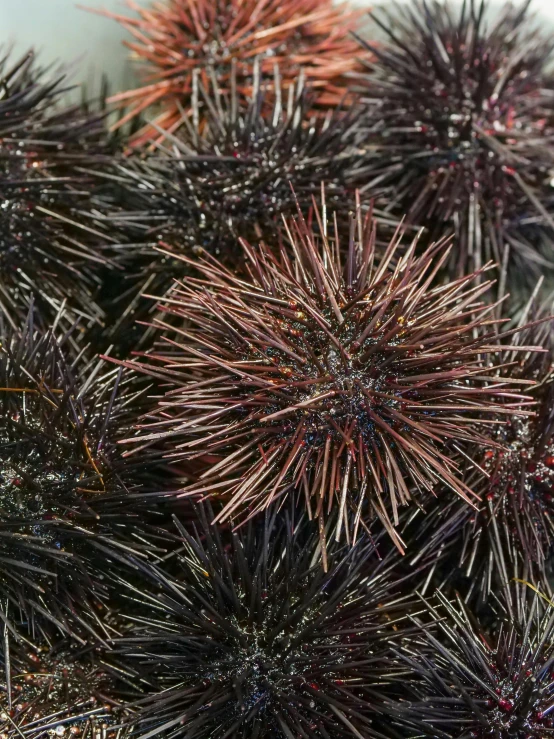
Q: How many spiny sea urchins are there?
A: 10